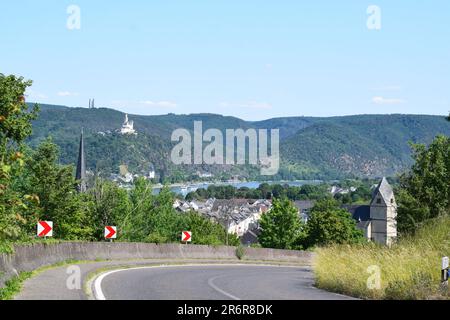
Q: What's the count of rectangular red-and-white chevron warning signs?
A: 3